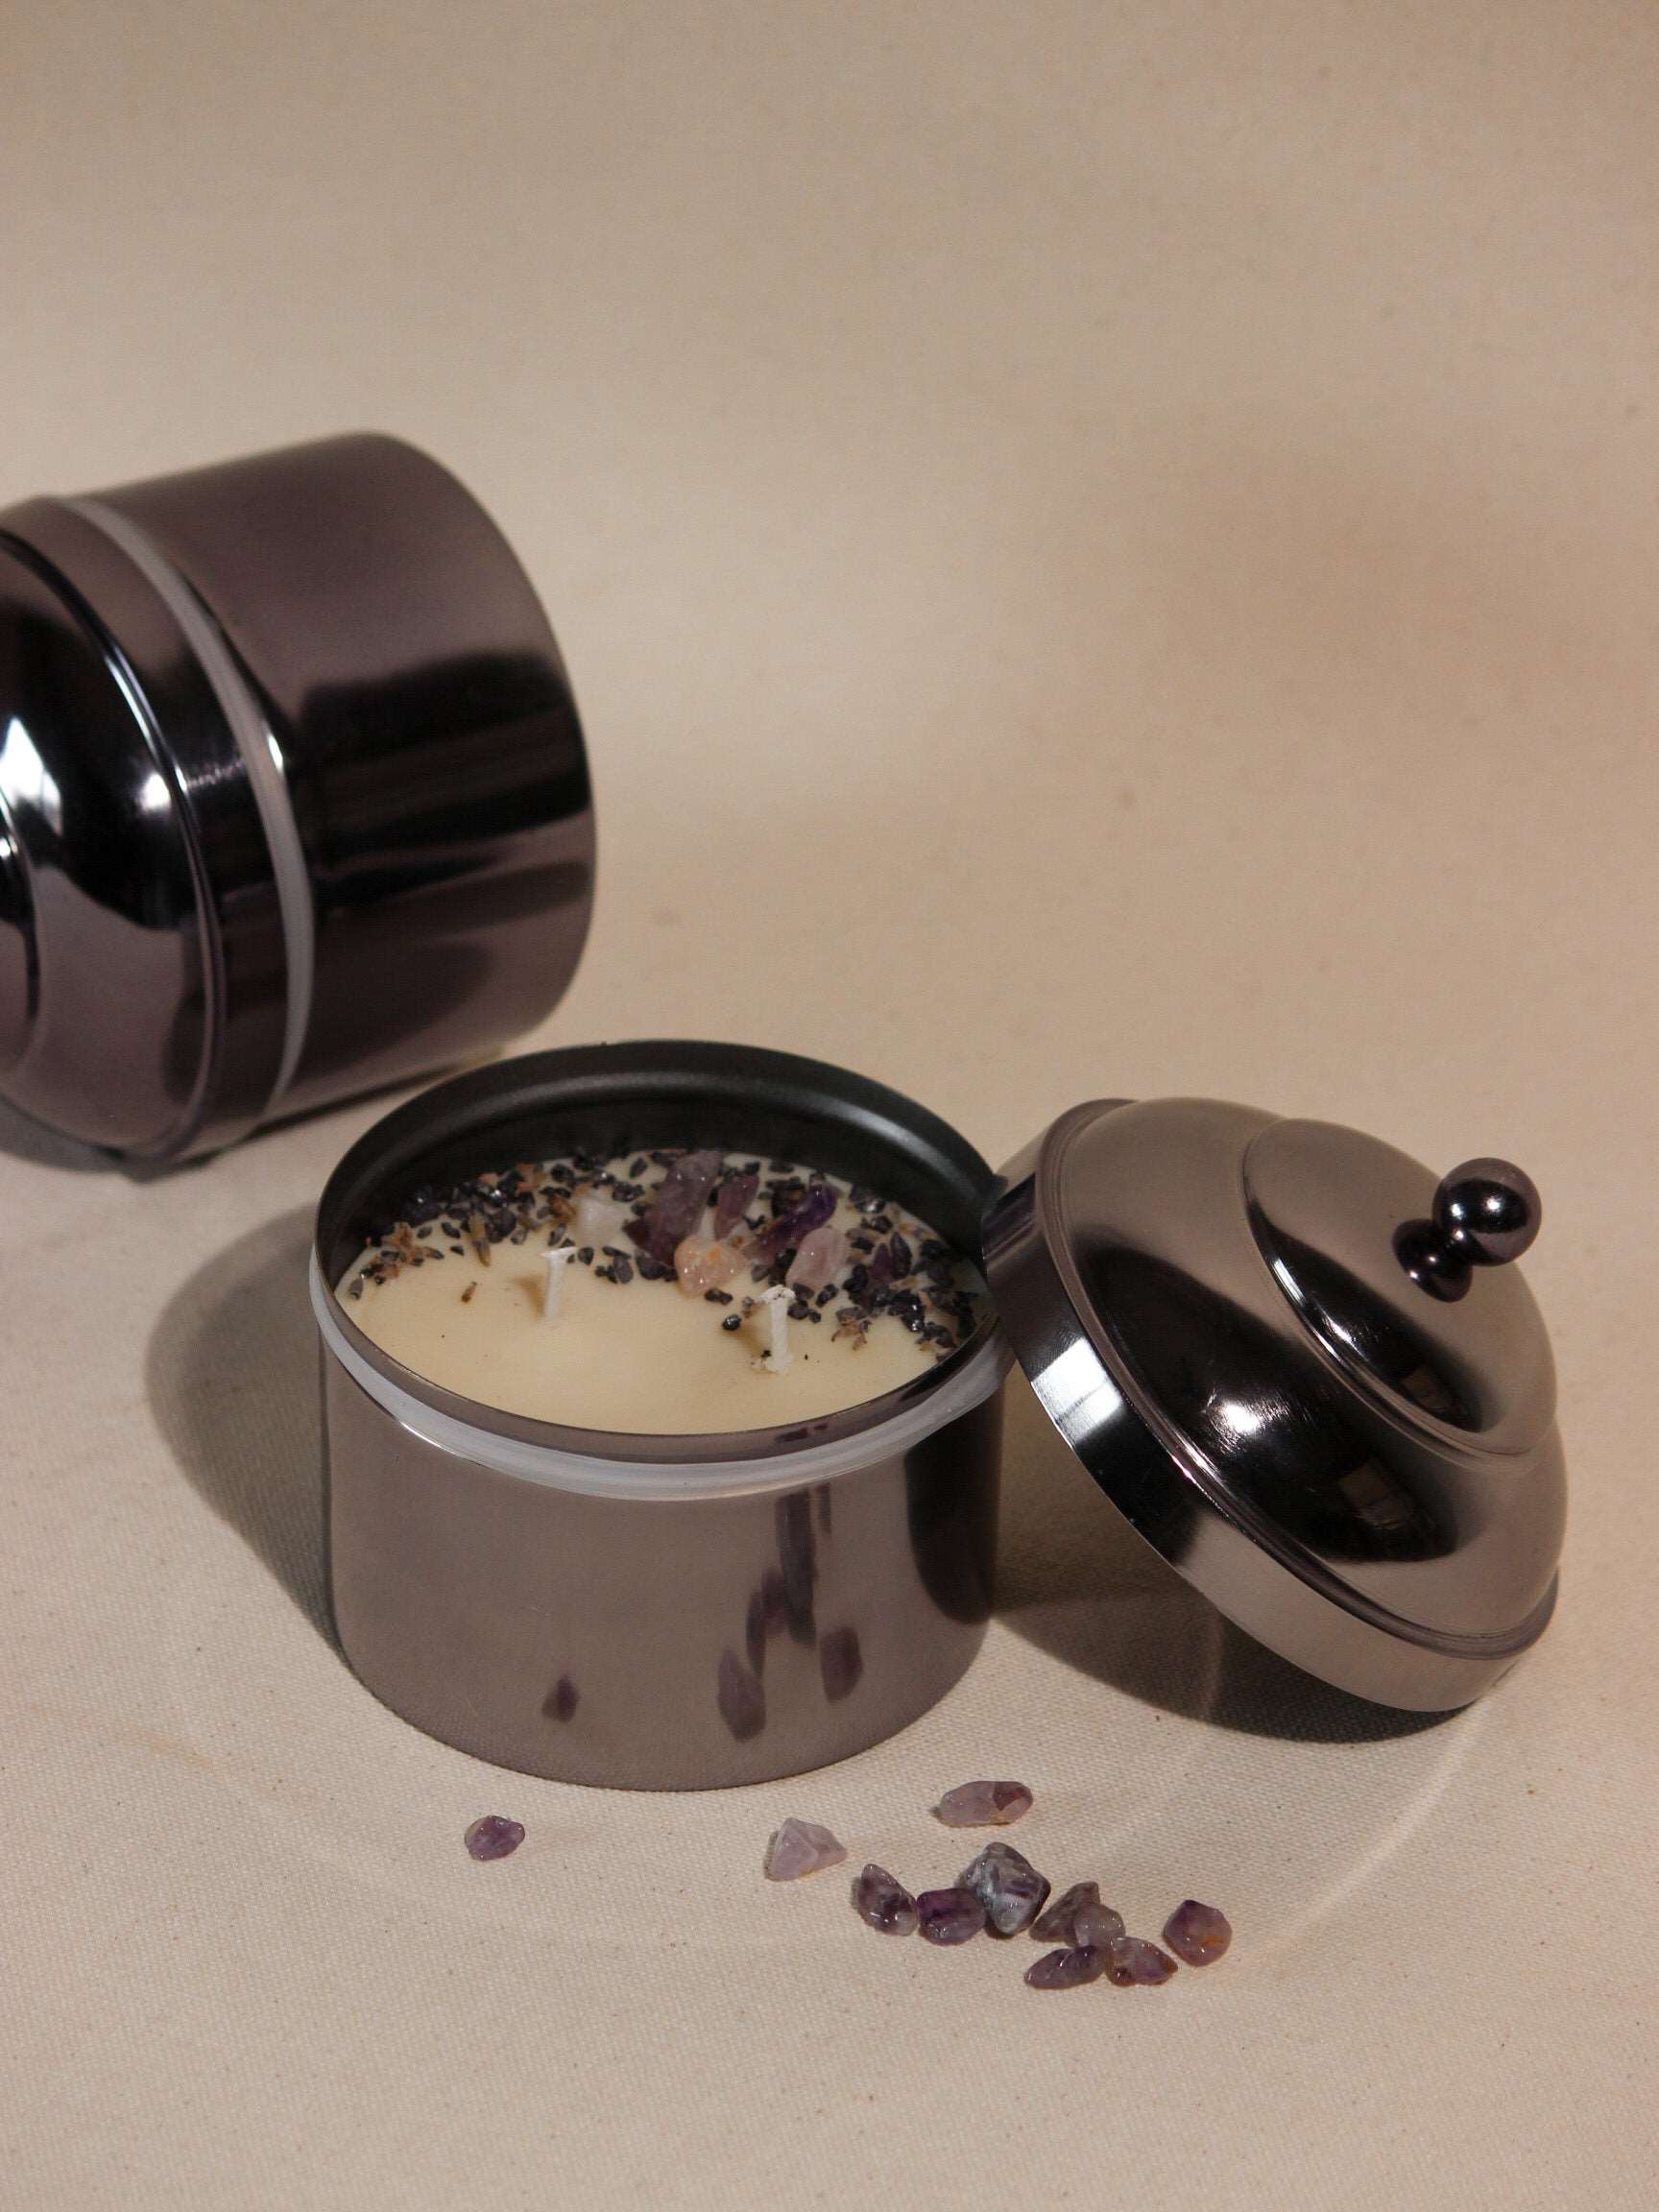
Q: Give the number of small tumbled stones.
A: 11